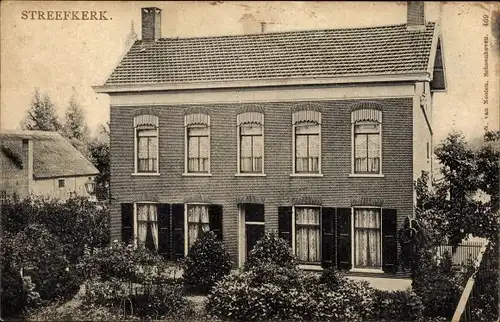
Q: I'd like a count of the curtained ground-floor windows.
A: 4